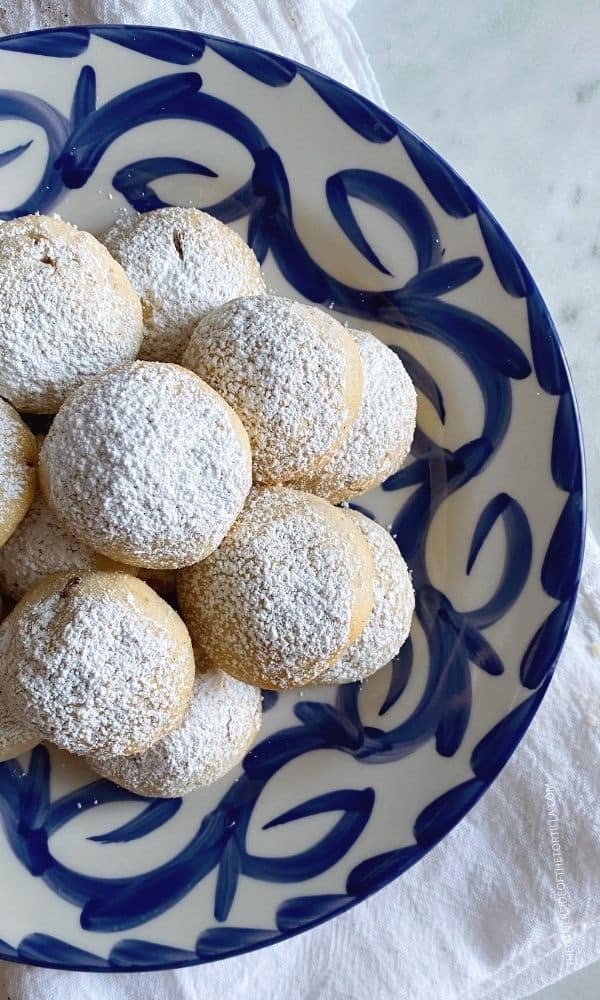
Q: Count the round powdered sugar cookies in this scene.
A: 12